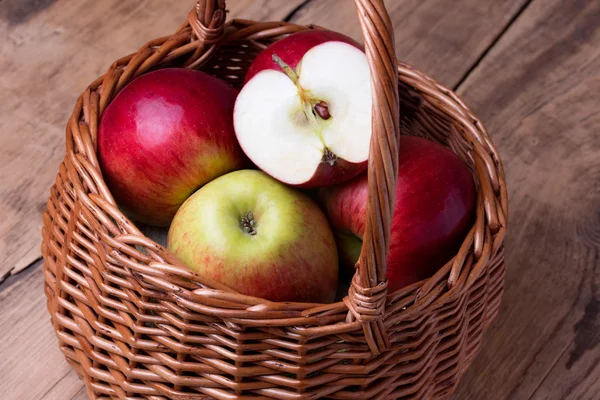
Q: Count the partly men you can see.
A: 0